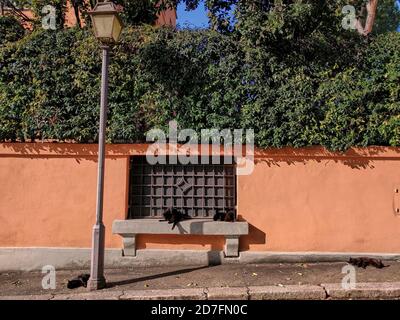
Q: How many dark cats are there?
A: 4